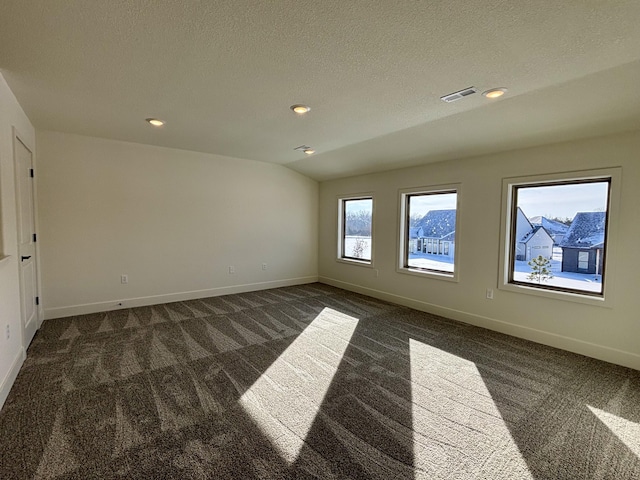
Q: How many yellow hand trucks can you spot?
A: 0